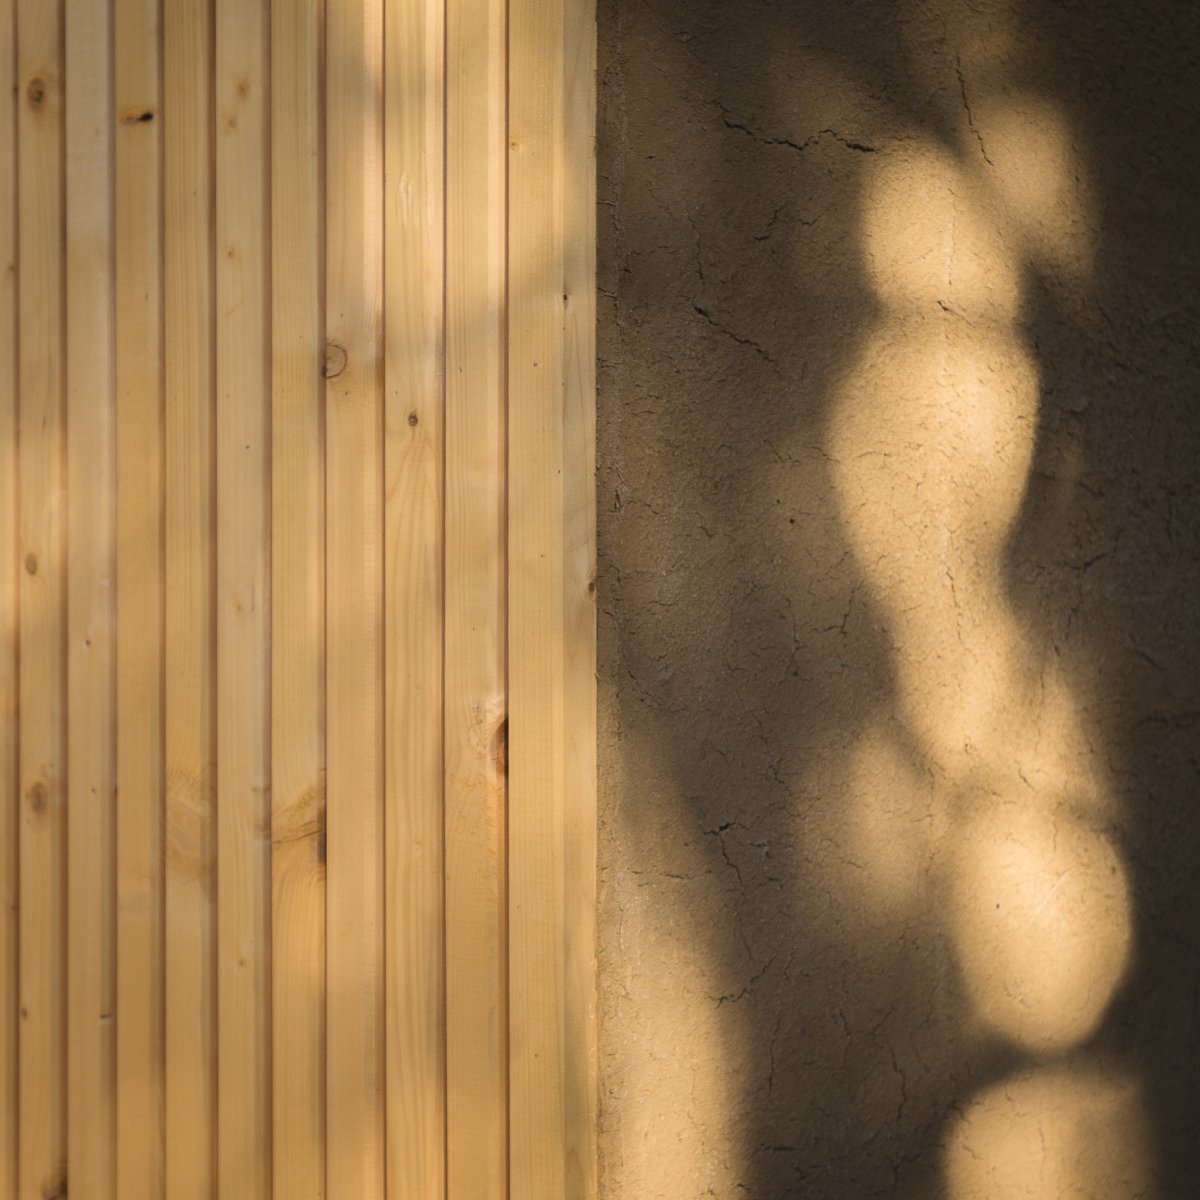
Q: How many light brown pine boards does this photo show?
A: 11